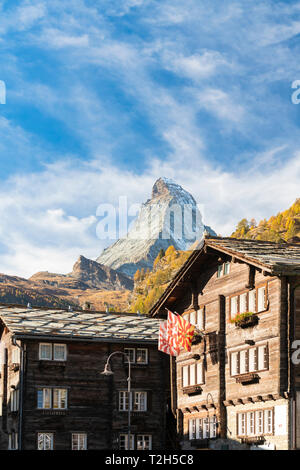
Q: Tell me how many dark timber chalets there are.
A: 2